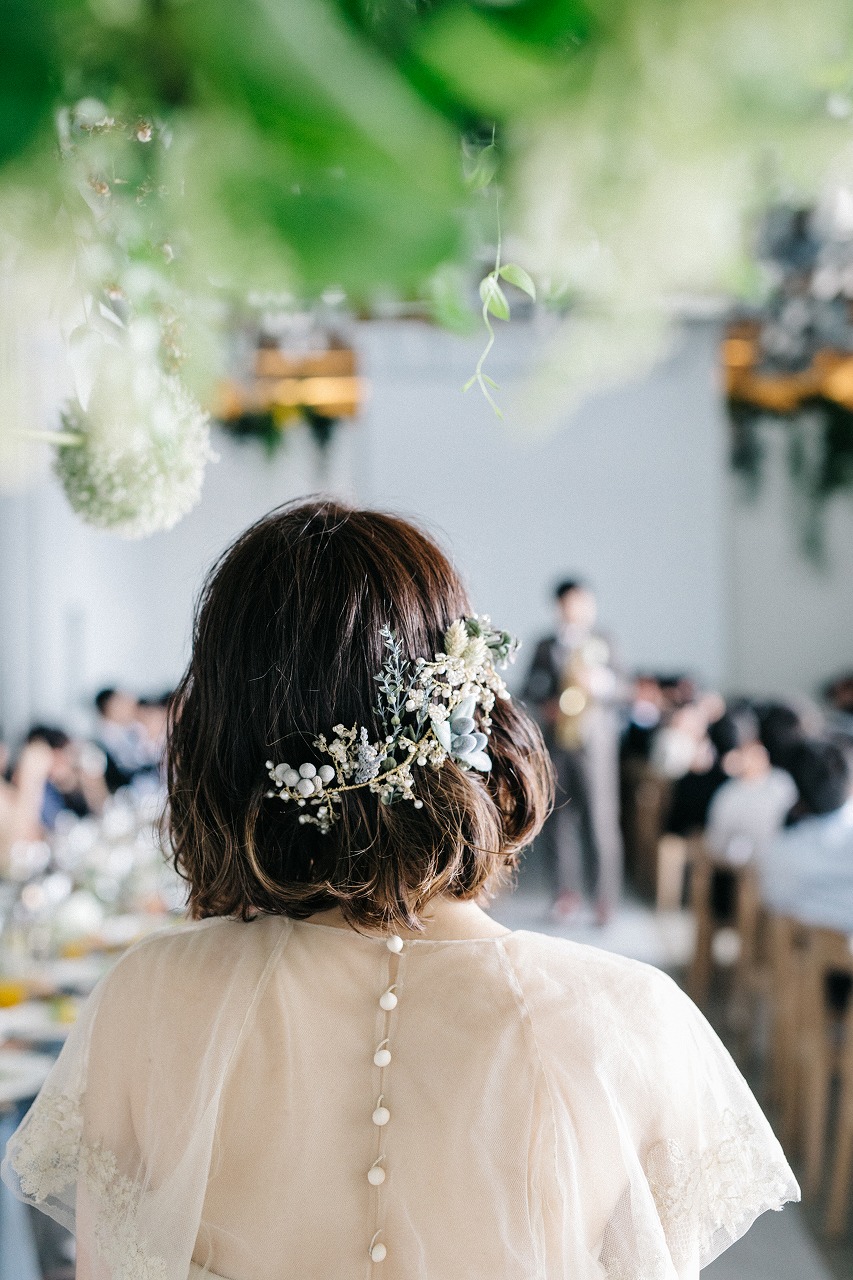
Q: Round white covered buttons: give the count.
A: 6